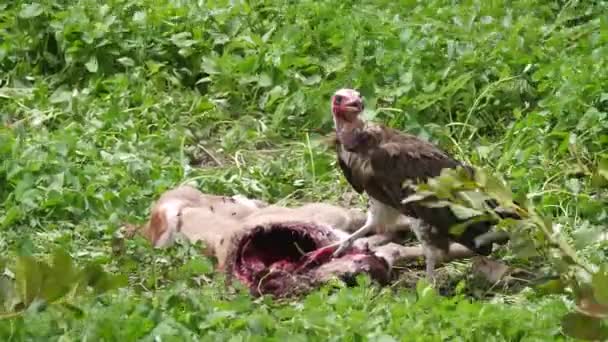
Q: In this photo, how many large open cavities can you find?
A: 1